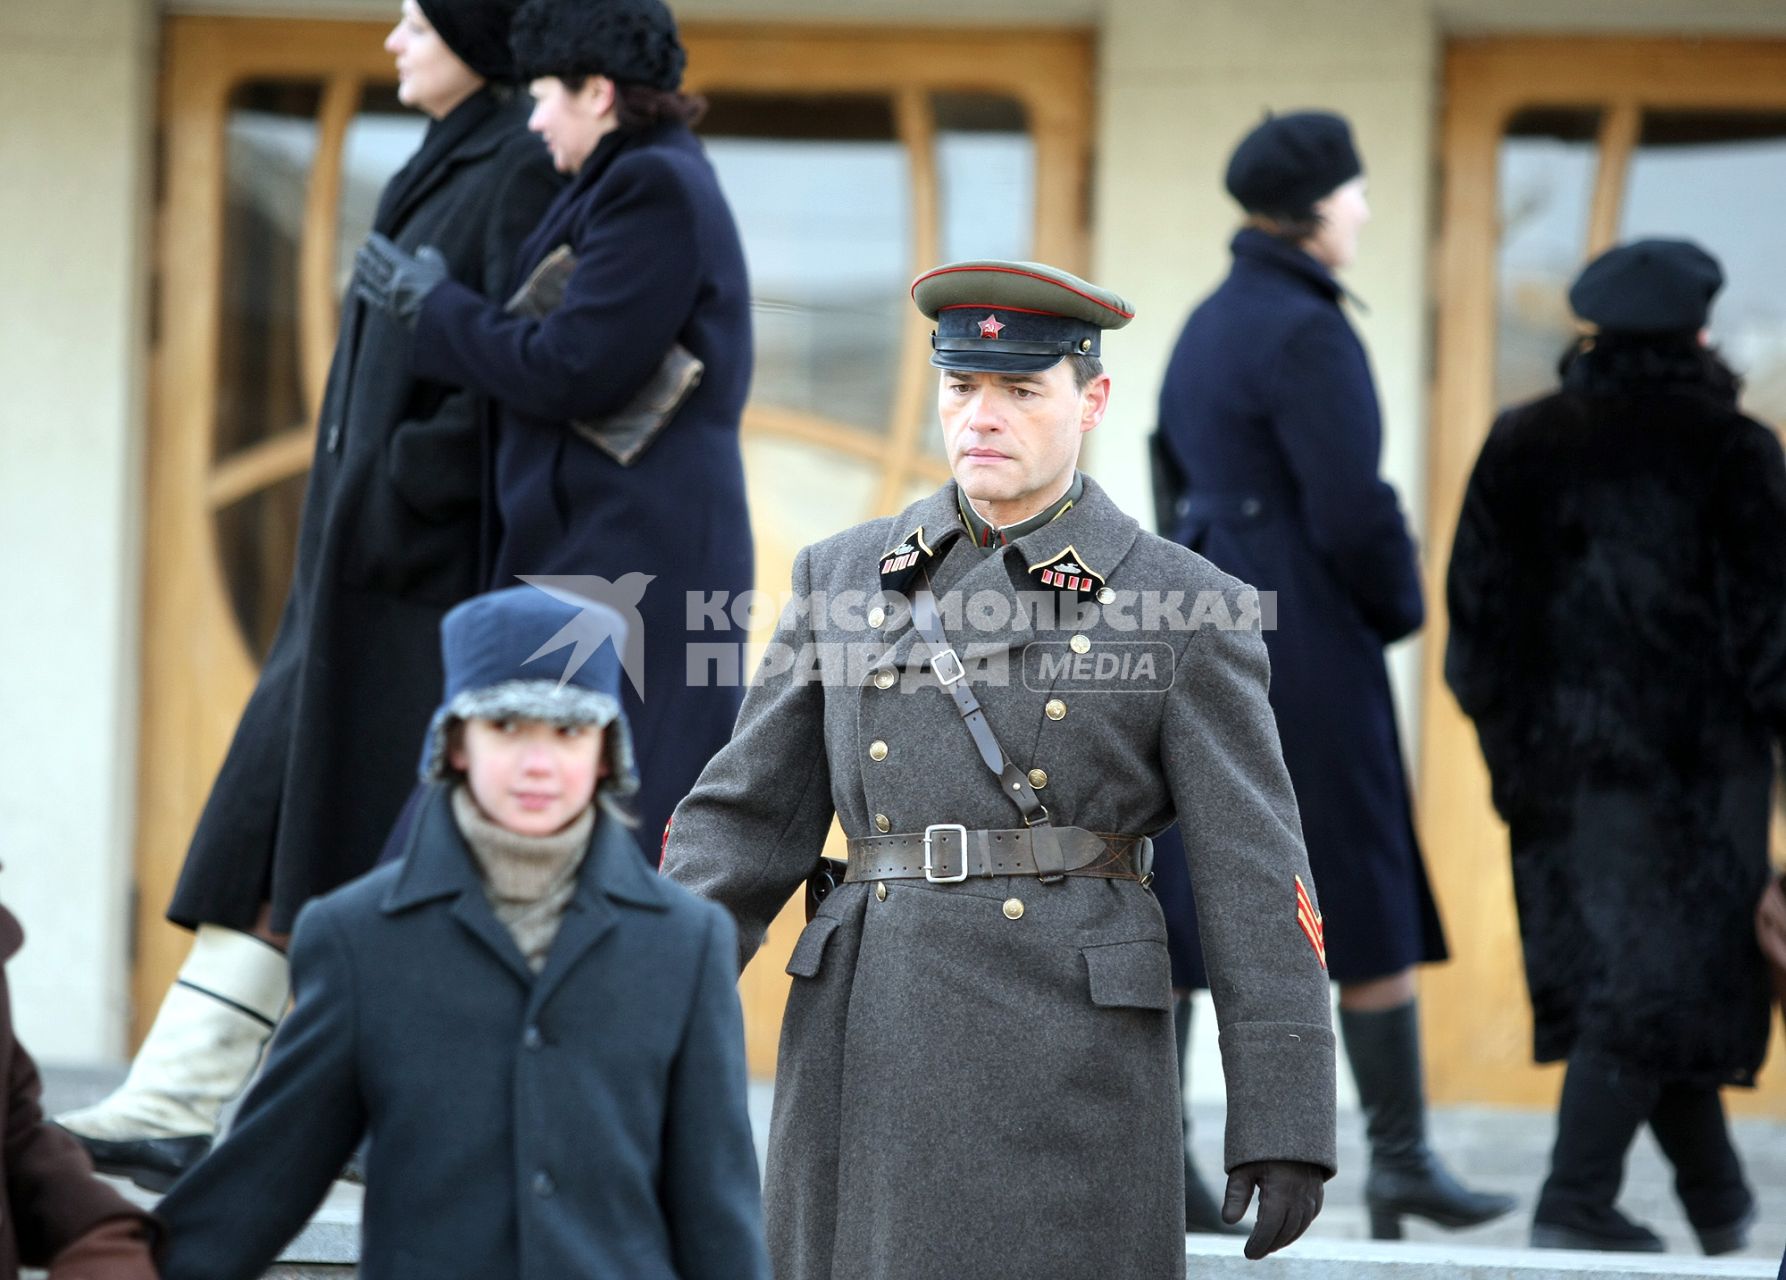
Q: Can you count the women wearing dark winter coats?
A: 4